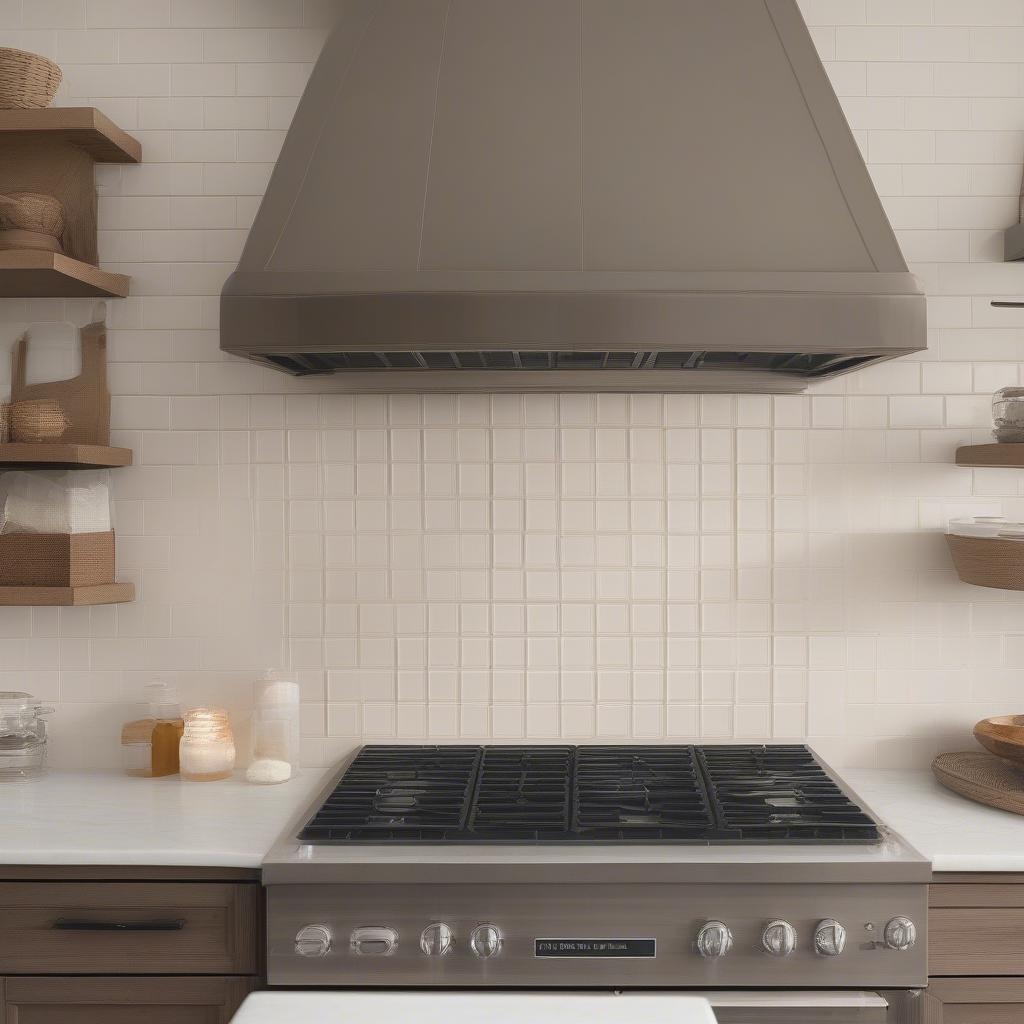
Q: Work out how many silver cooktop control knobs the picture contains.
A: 8